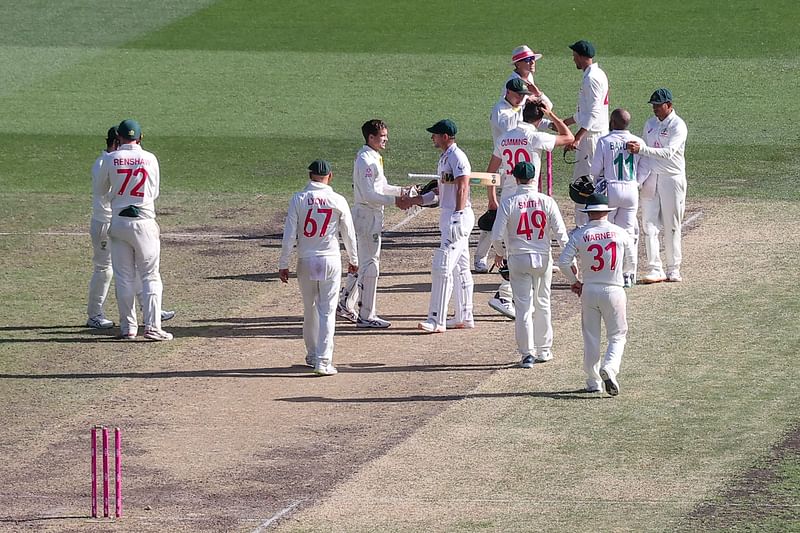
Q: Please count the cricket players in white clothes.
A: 13